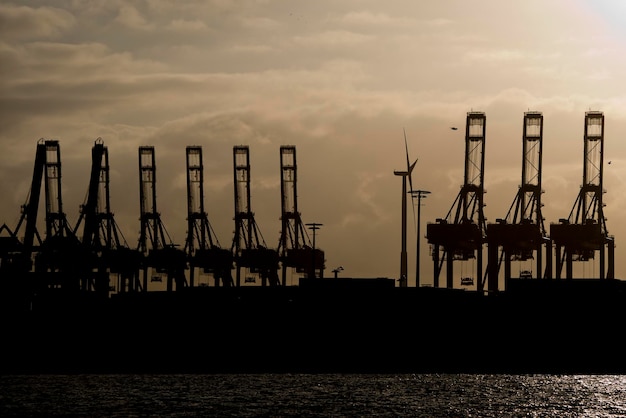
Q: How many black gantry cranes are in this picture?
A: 9